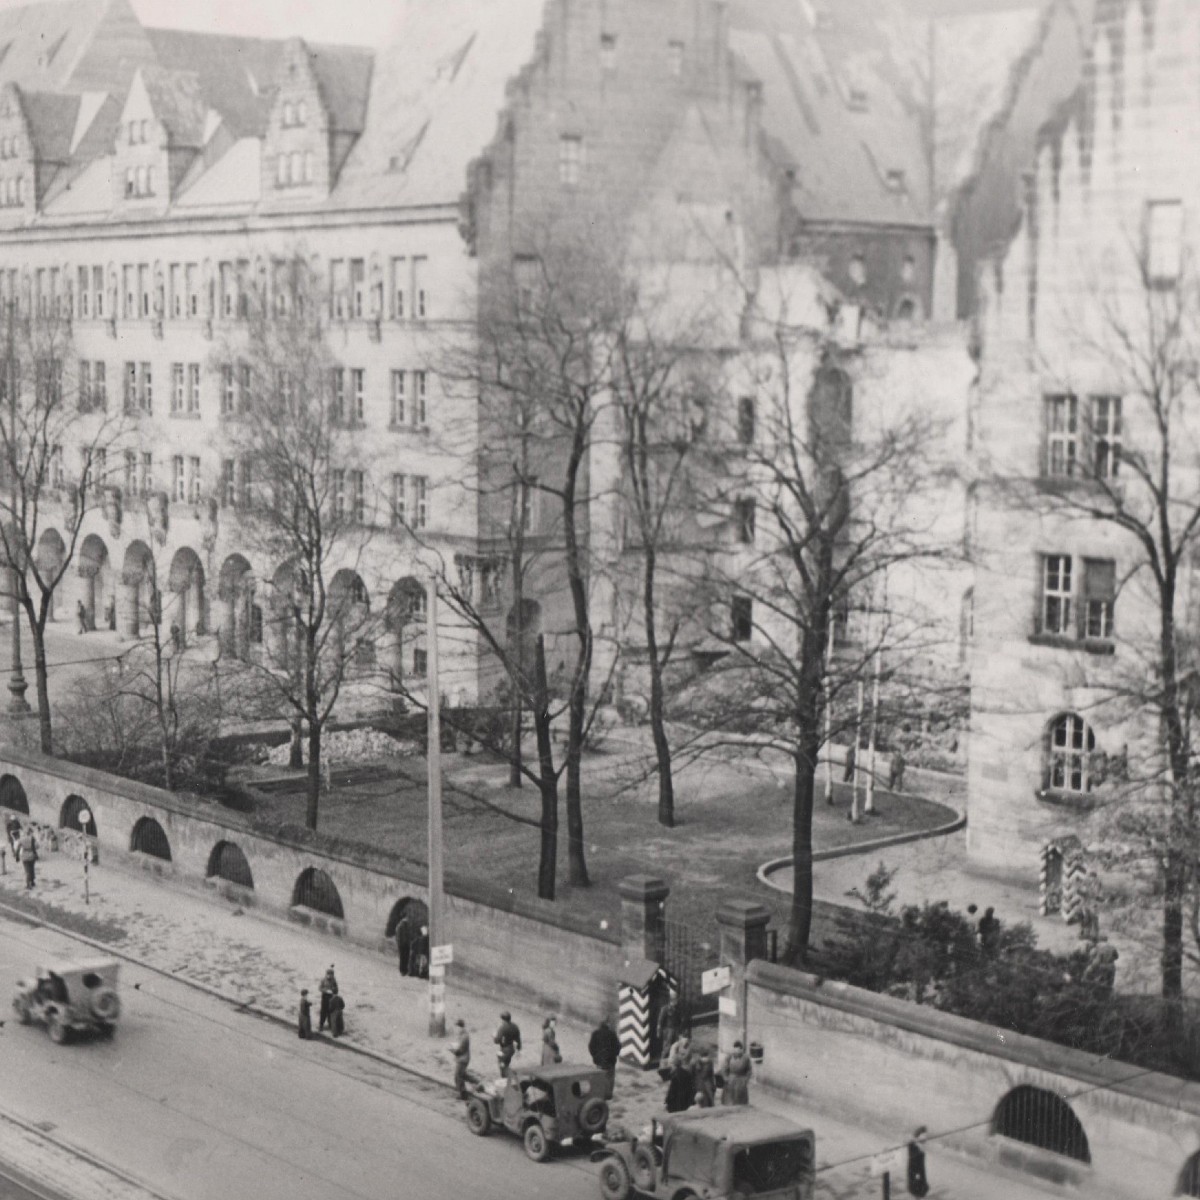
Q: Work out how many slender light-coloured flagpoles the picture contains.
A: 3